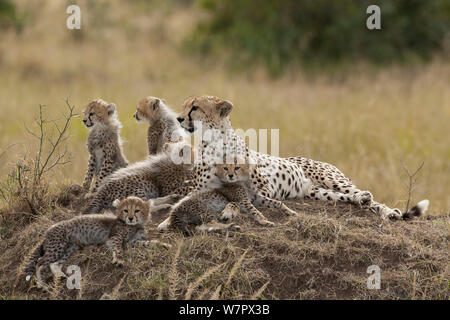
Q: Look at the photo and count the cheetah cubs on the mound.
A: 5